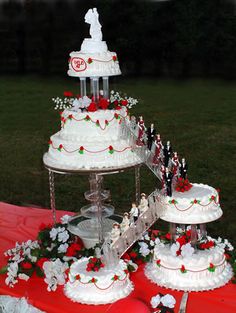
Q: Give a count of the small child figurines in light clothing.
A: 4